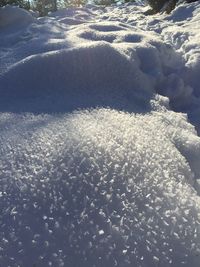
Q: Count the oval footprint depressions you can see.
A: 3